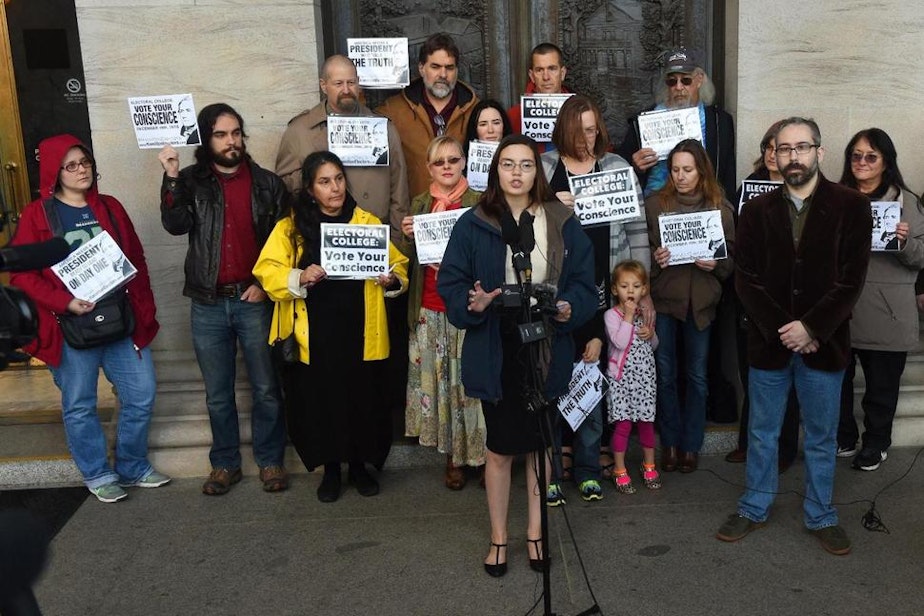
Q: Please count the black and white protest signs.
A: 14